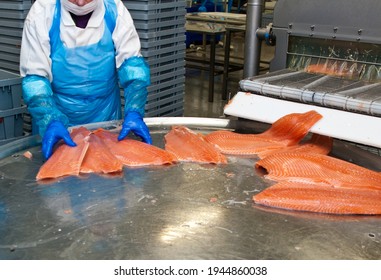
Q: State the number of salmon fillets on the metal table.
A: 8